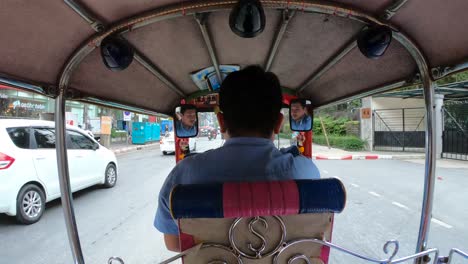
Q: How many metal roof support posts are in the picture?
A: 2